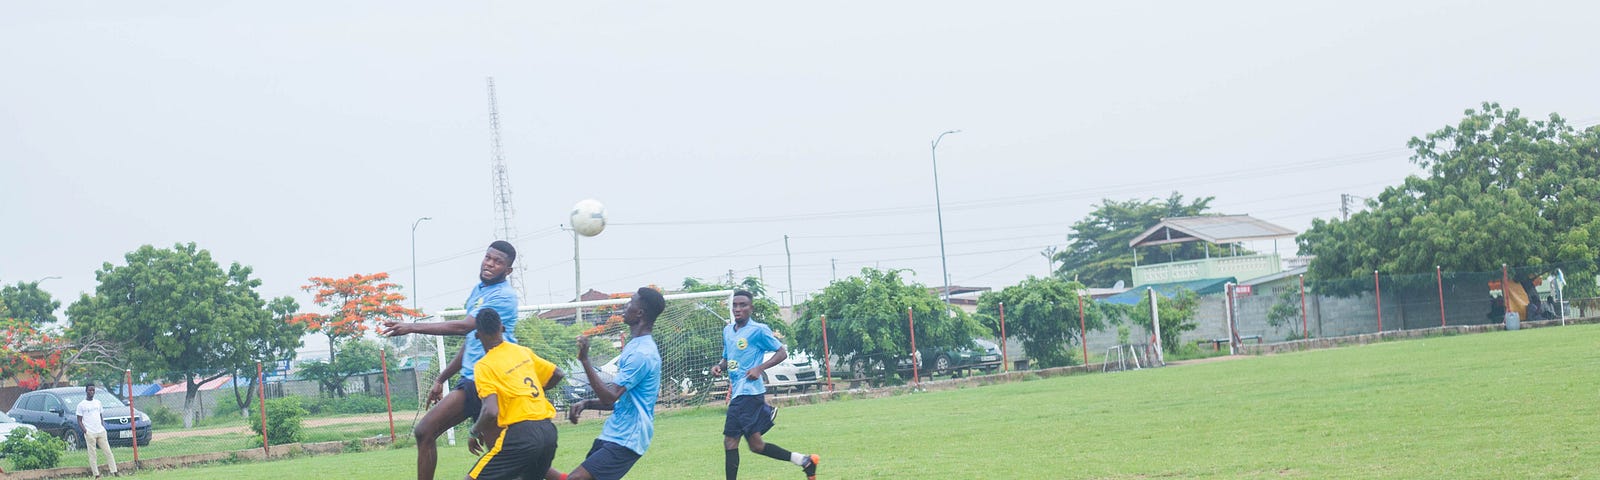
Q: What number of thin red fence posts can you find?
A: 11